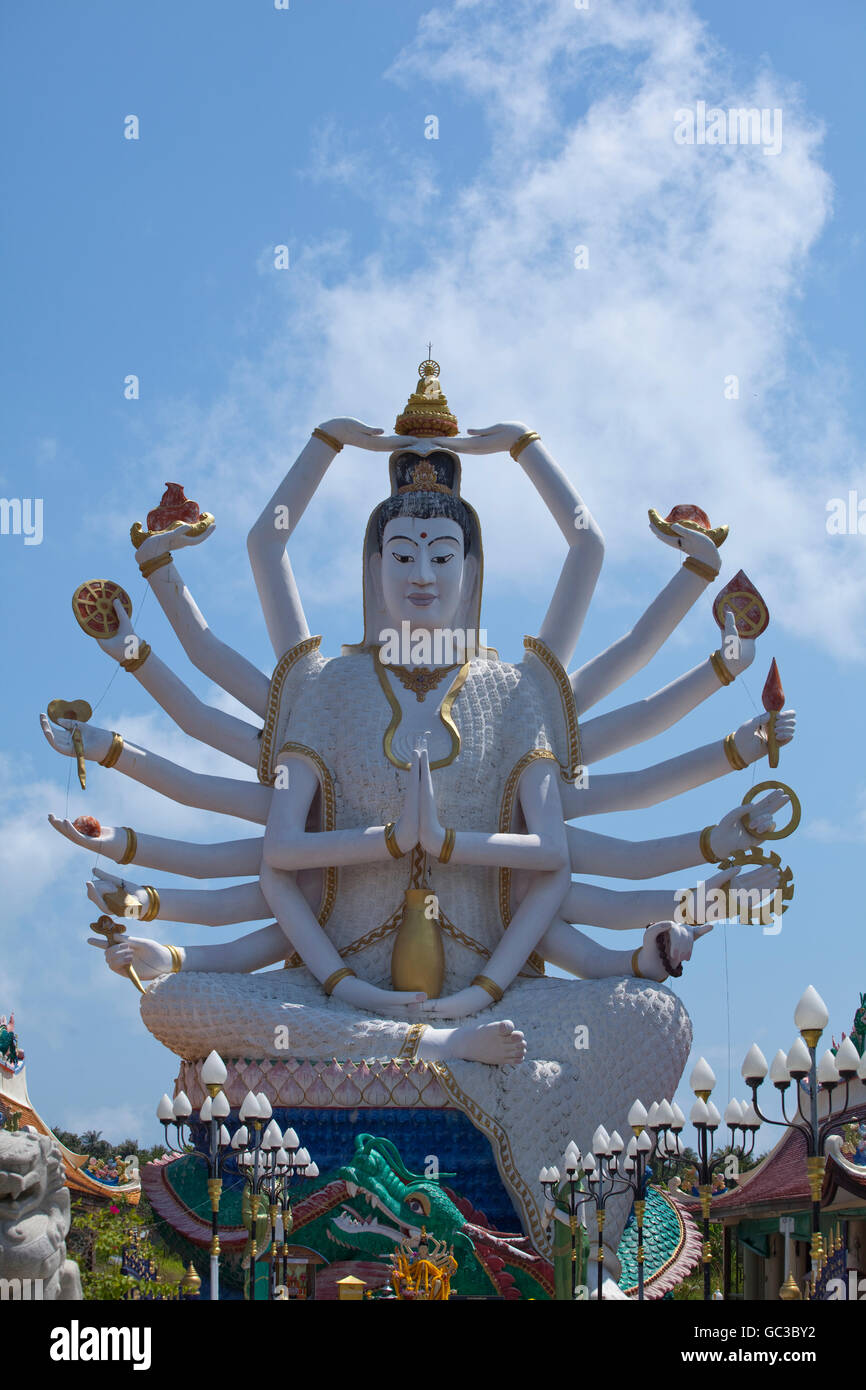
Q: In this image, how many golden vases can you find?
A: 1